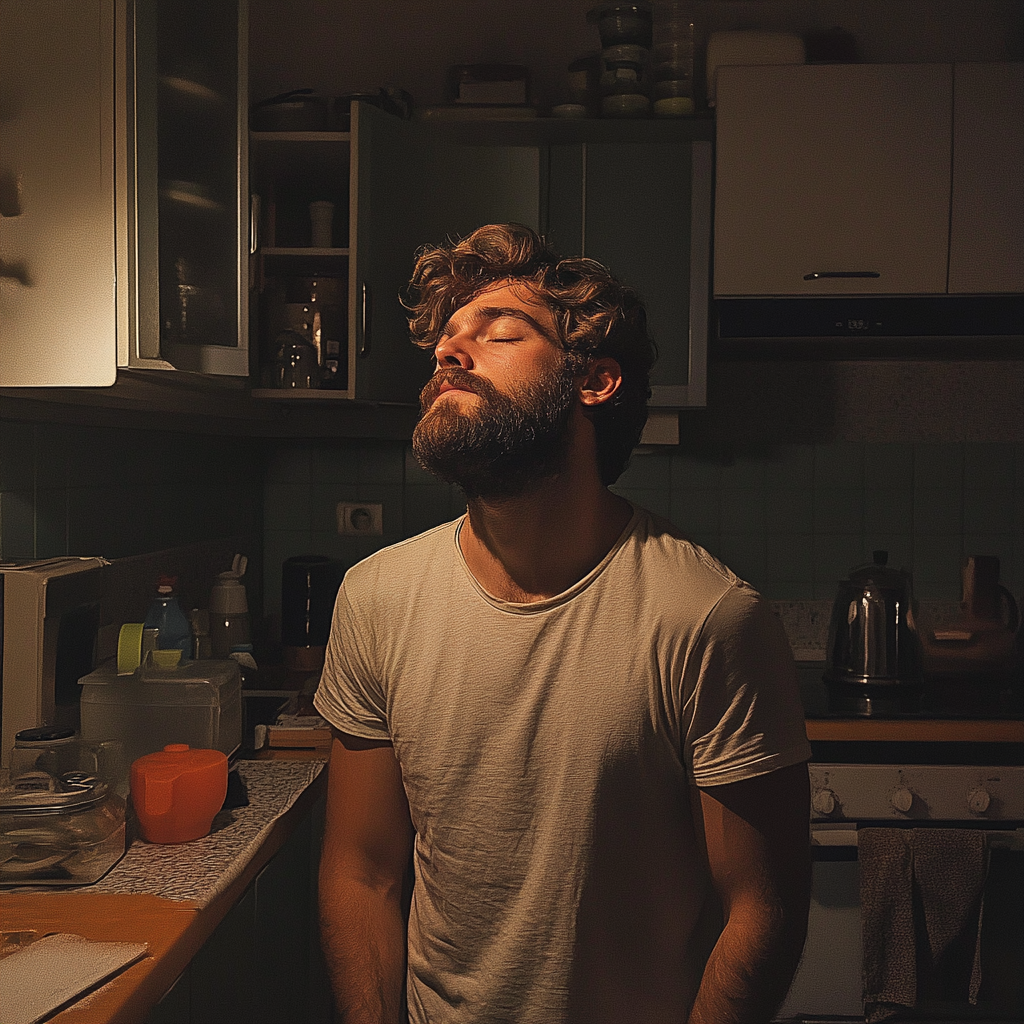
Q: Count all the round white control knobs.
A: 3